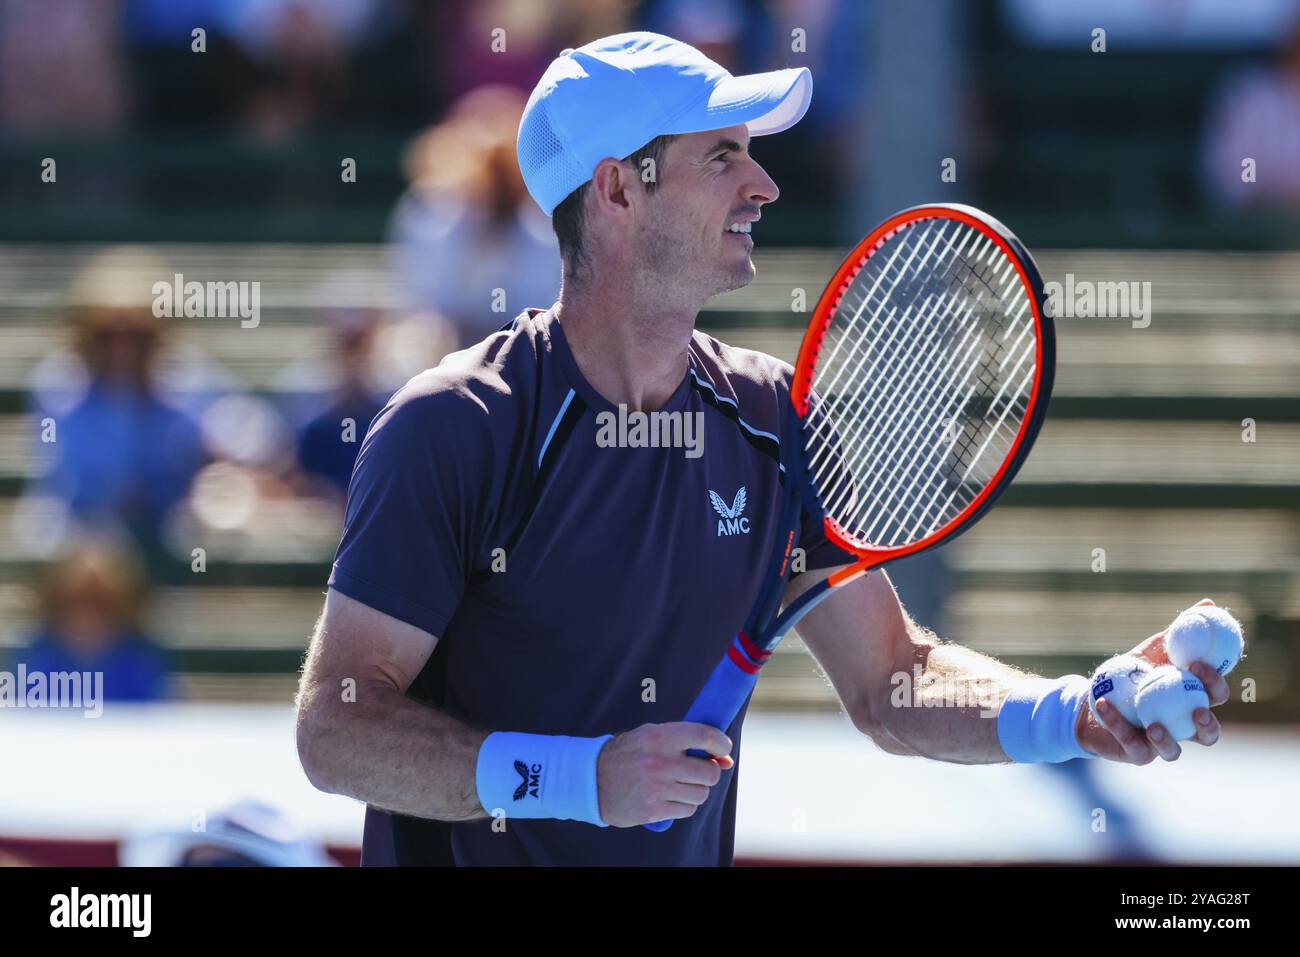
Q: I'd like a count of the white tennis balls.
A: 3